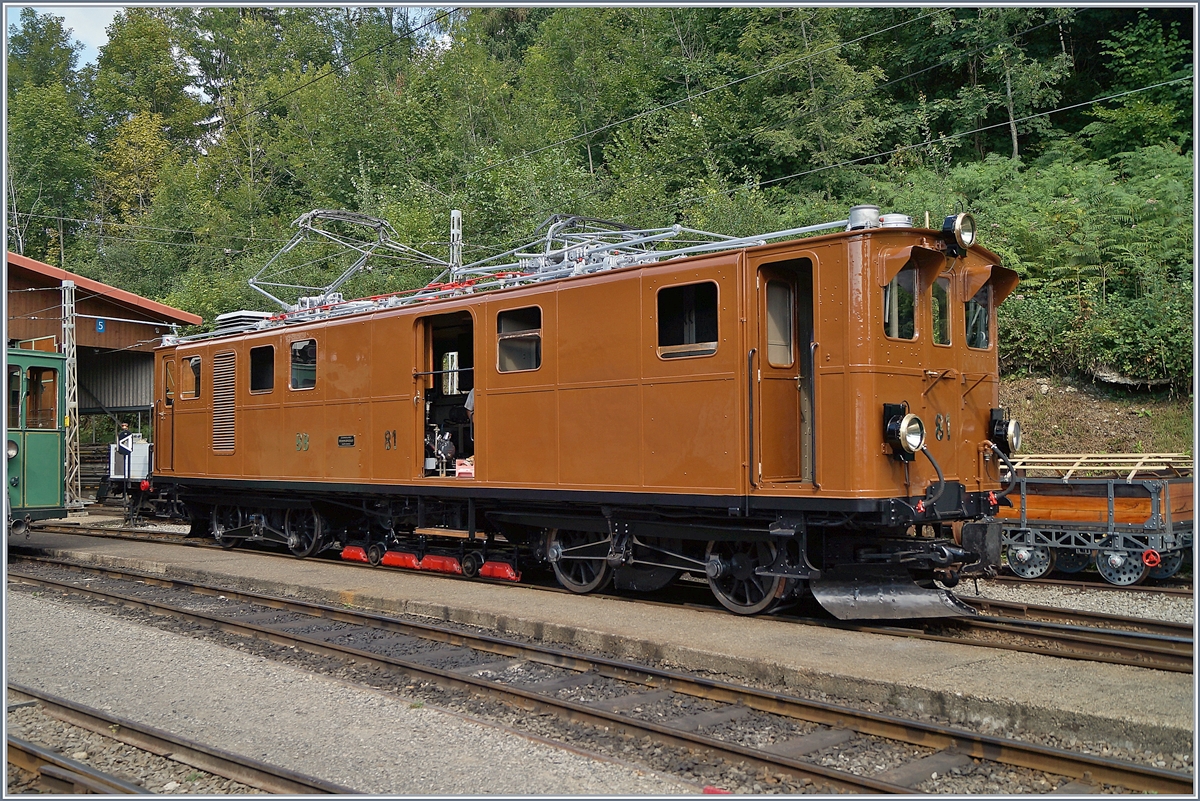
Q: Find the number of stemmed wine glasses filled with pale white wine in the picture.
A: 0